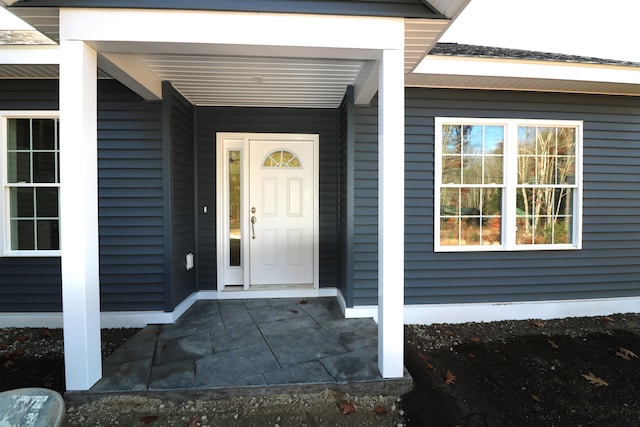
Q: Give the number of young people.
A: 0